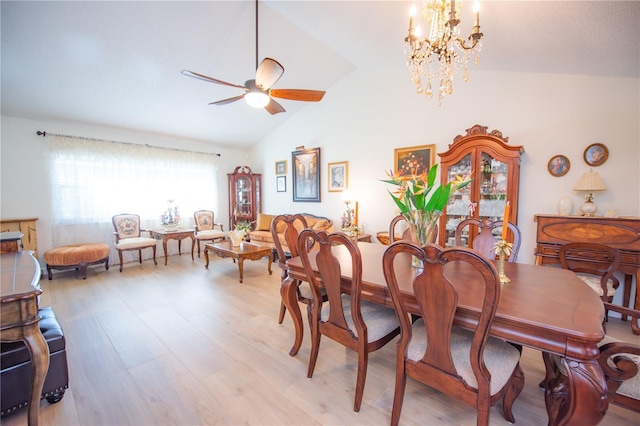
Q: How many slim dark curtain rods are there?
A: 1